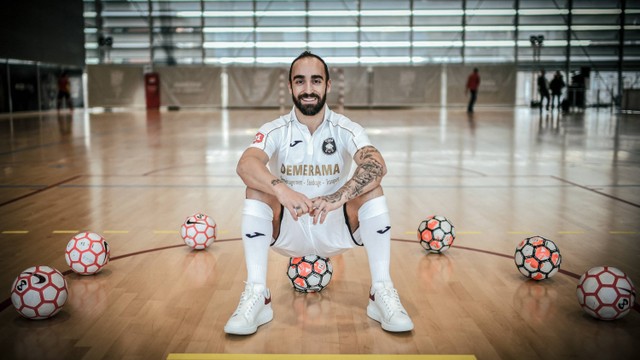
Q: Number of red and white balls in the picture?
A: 4